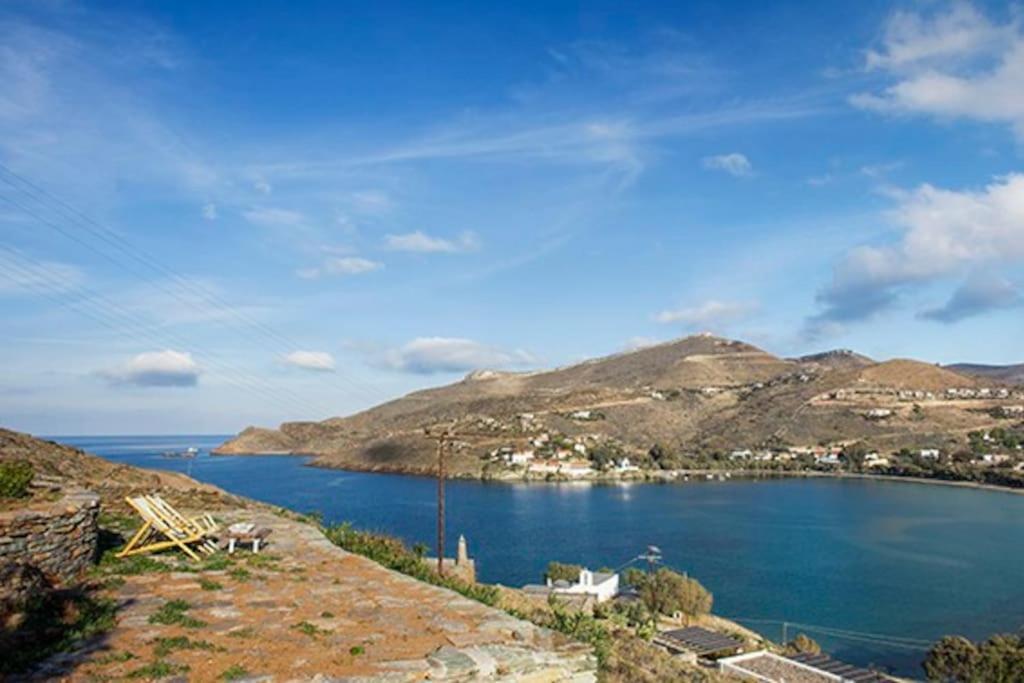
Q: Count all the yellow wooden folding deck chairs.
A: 2